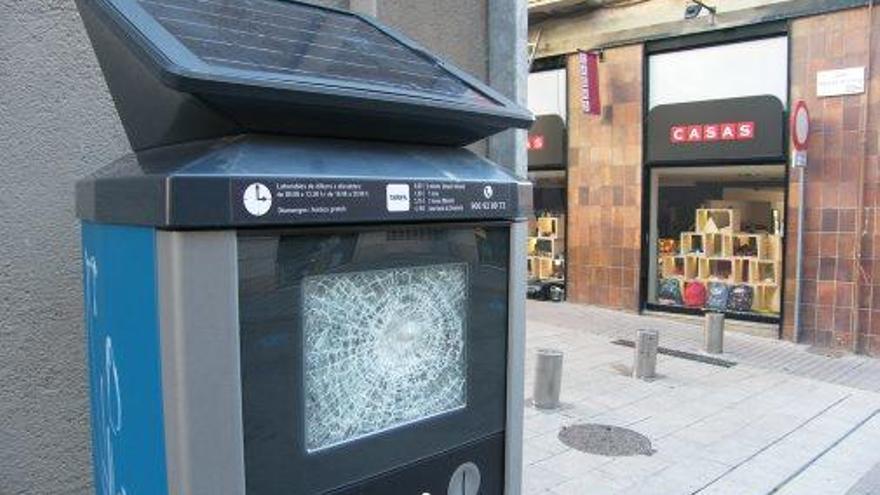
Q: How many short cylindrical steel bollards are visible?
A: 3